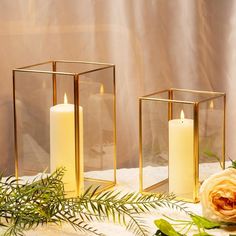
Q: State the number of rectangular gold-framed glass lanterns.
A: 2